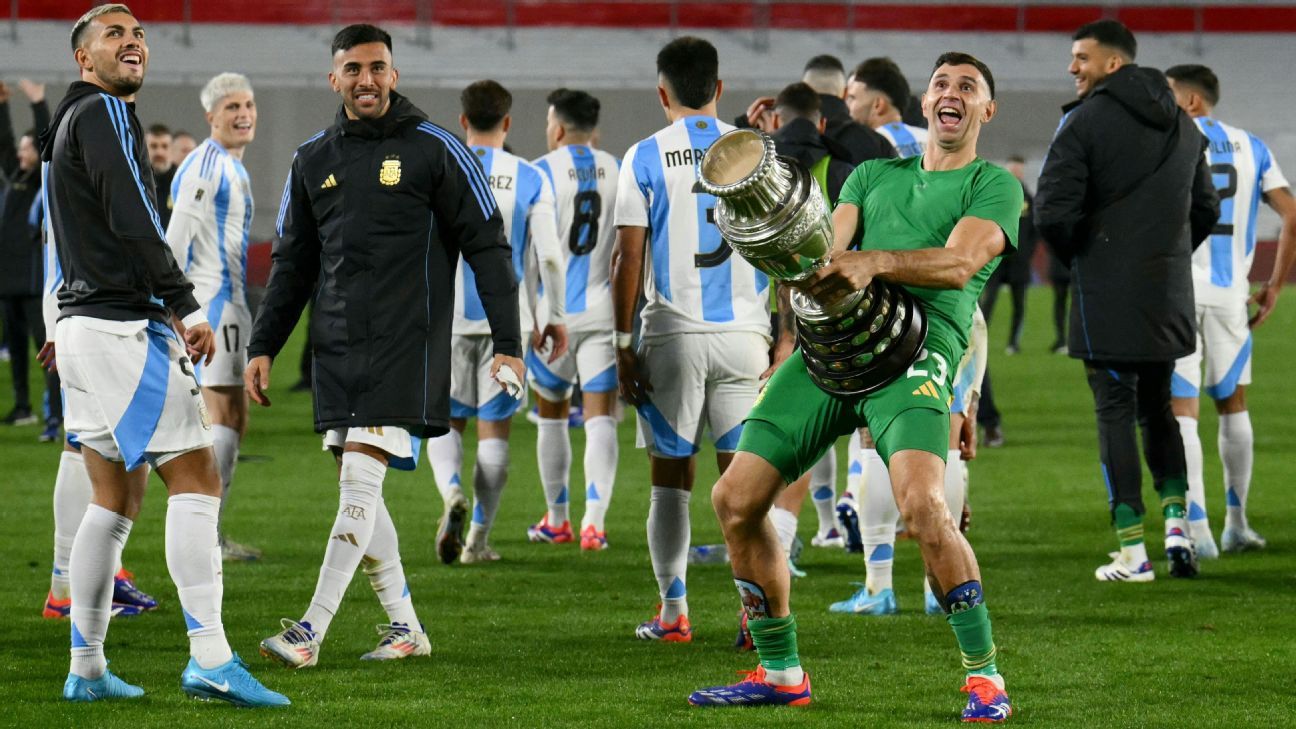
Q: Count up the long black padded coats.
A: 2